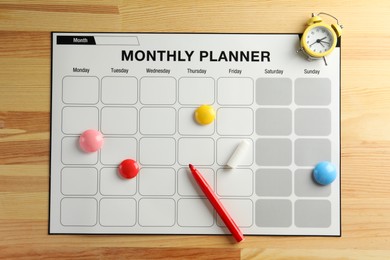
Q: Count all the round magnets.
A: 4